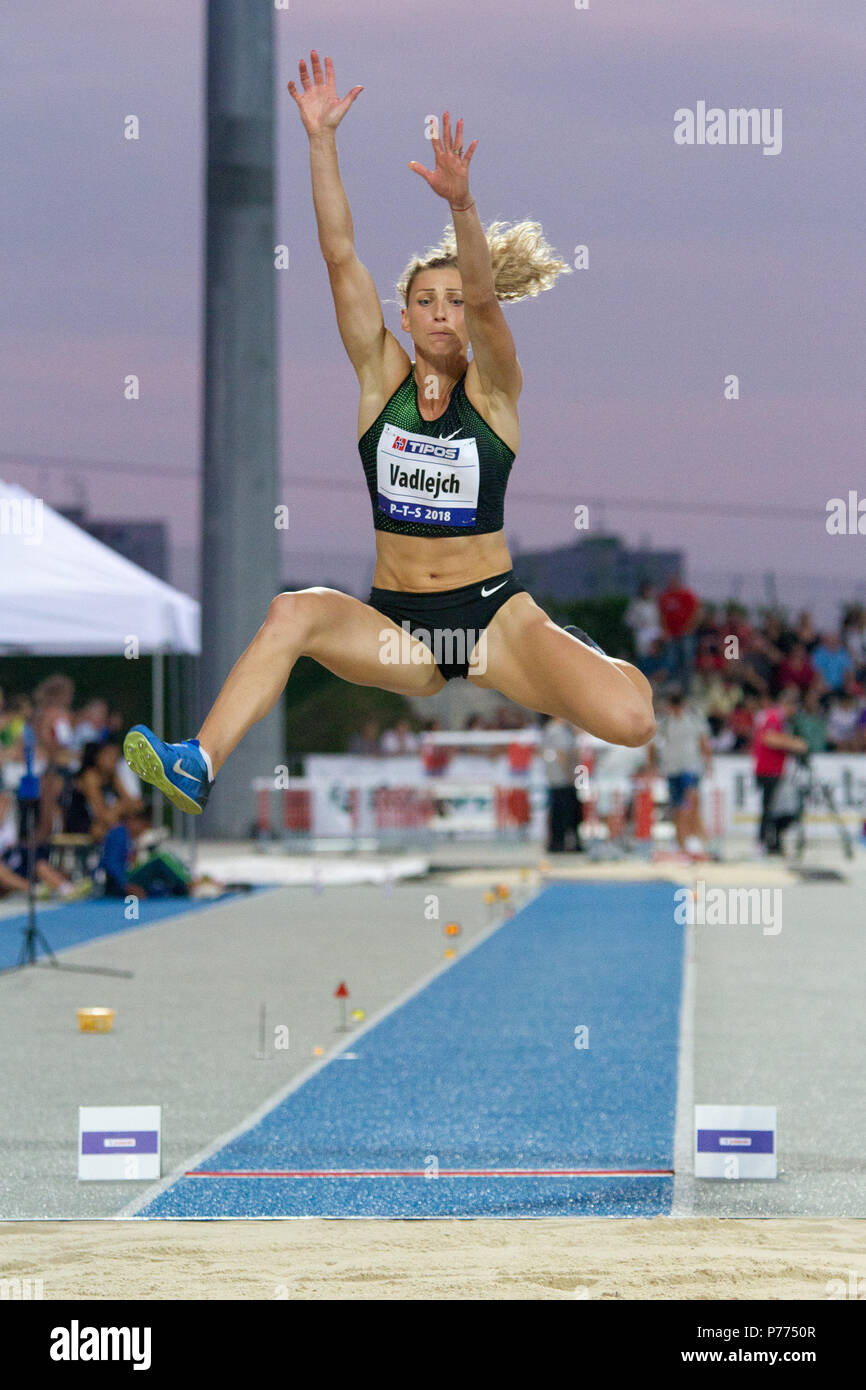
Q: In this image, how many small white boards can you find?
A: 2